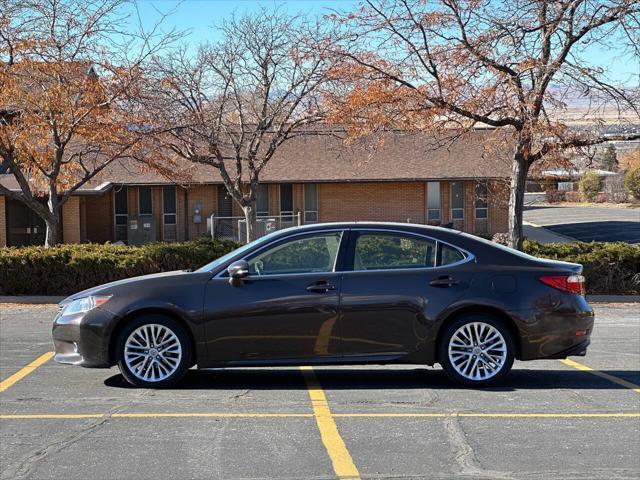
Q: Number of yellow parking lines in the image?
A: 4